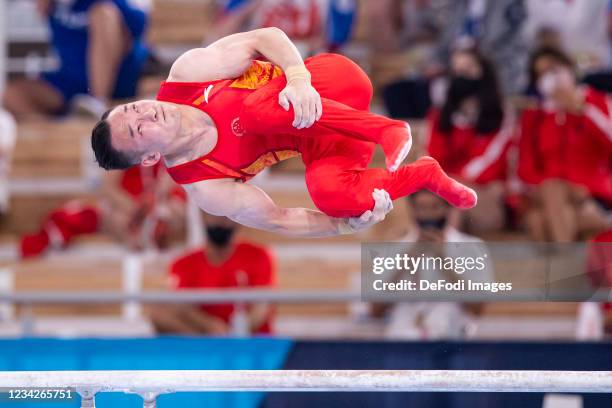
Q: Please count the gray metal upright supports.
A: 2